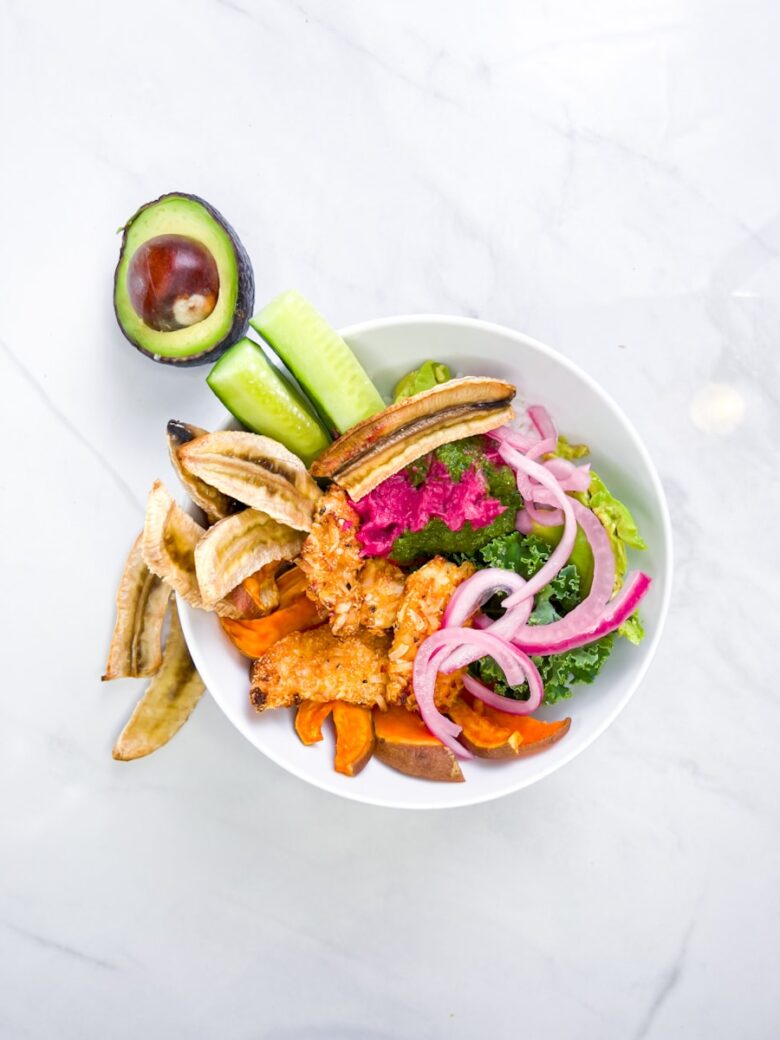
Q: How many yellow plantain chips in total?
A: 7